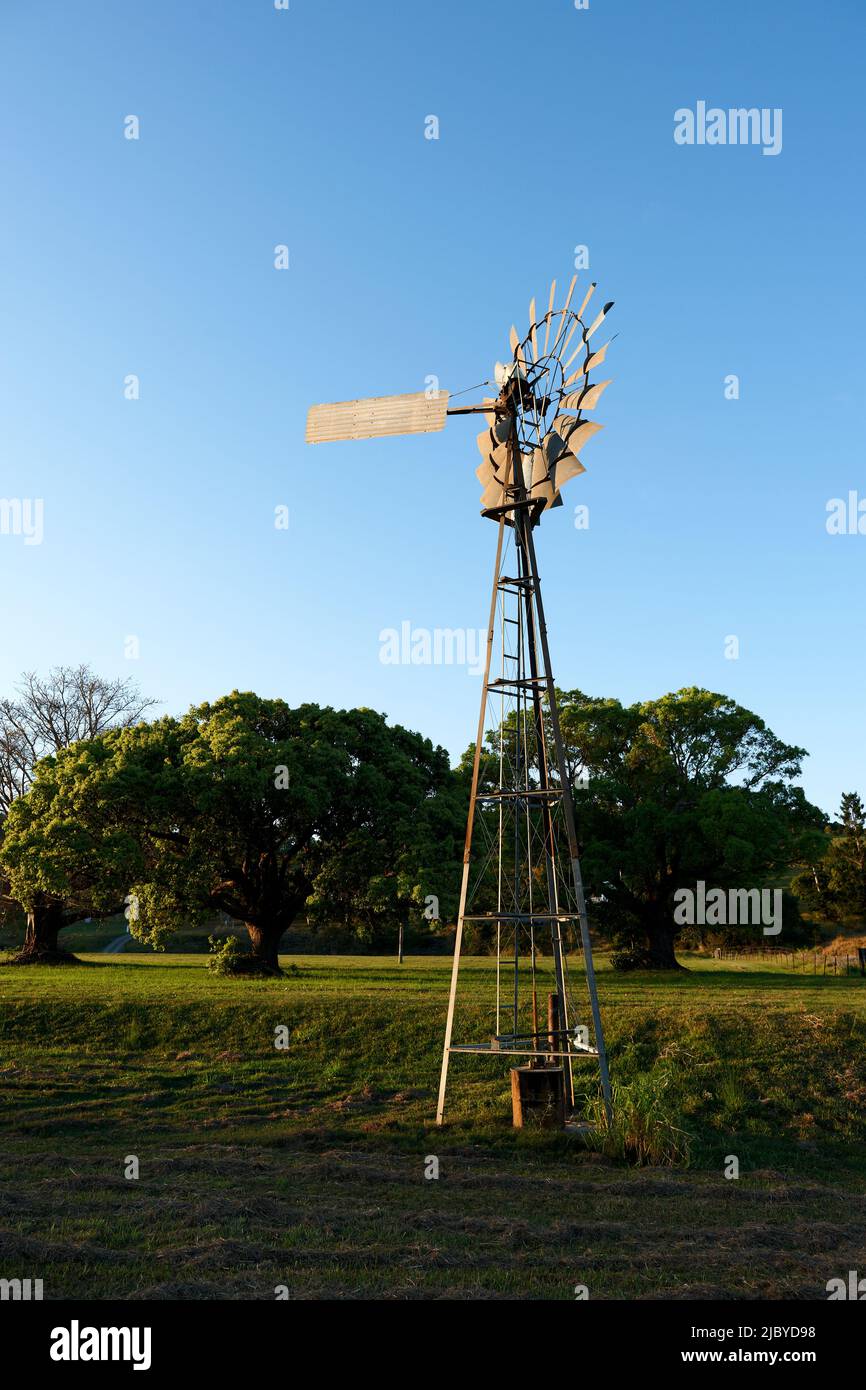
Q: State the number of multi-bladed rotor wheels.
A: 1